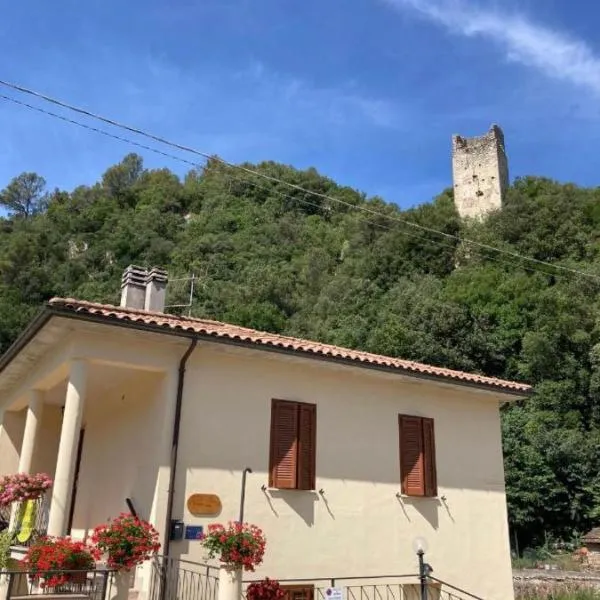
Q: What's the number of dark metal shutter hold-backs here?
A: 4